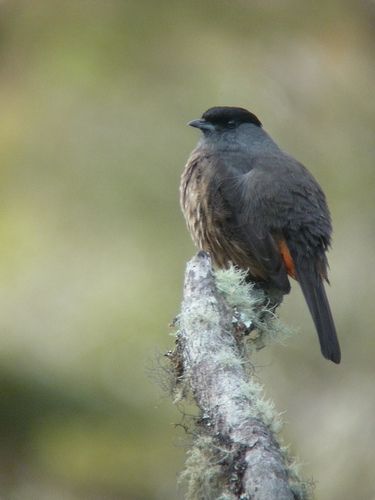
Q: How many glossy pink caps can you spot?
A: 0